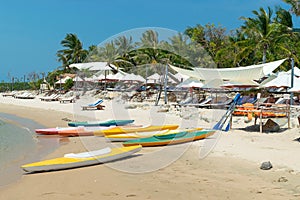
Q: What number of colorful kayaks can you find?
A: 6